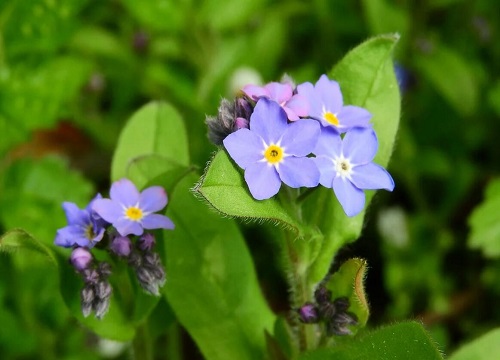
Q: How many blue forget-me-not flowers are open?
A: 5